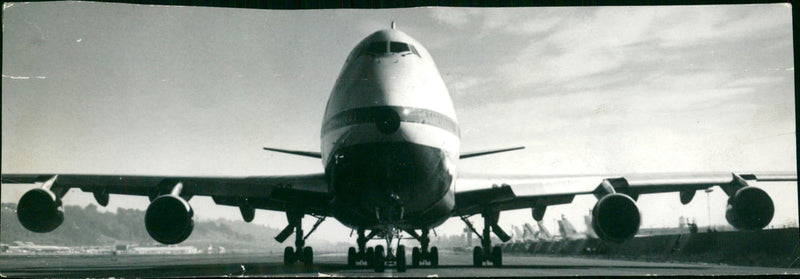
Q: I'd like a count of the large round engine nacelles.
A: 4